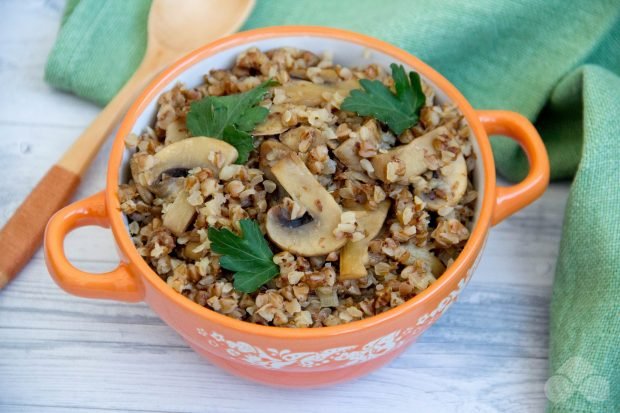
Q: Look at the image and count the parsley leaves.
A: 3